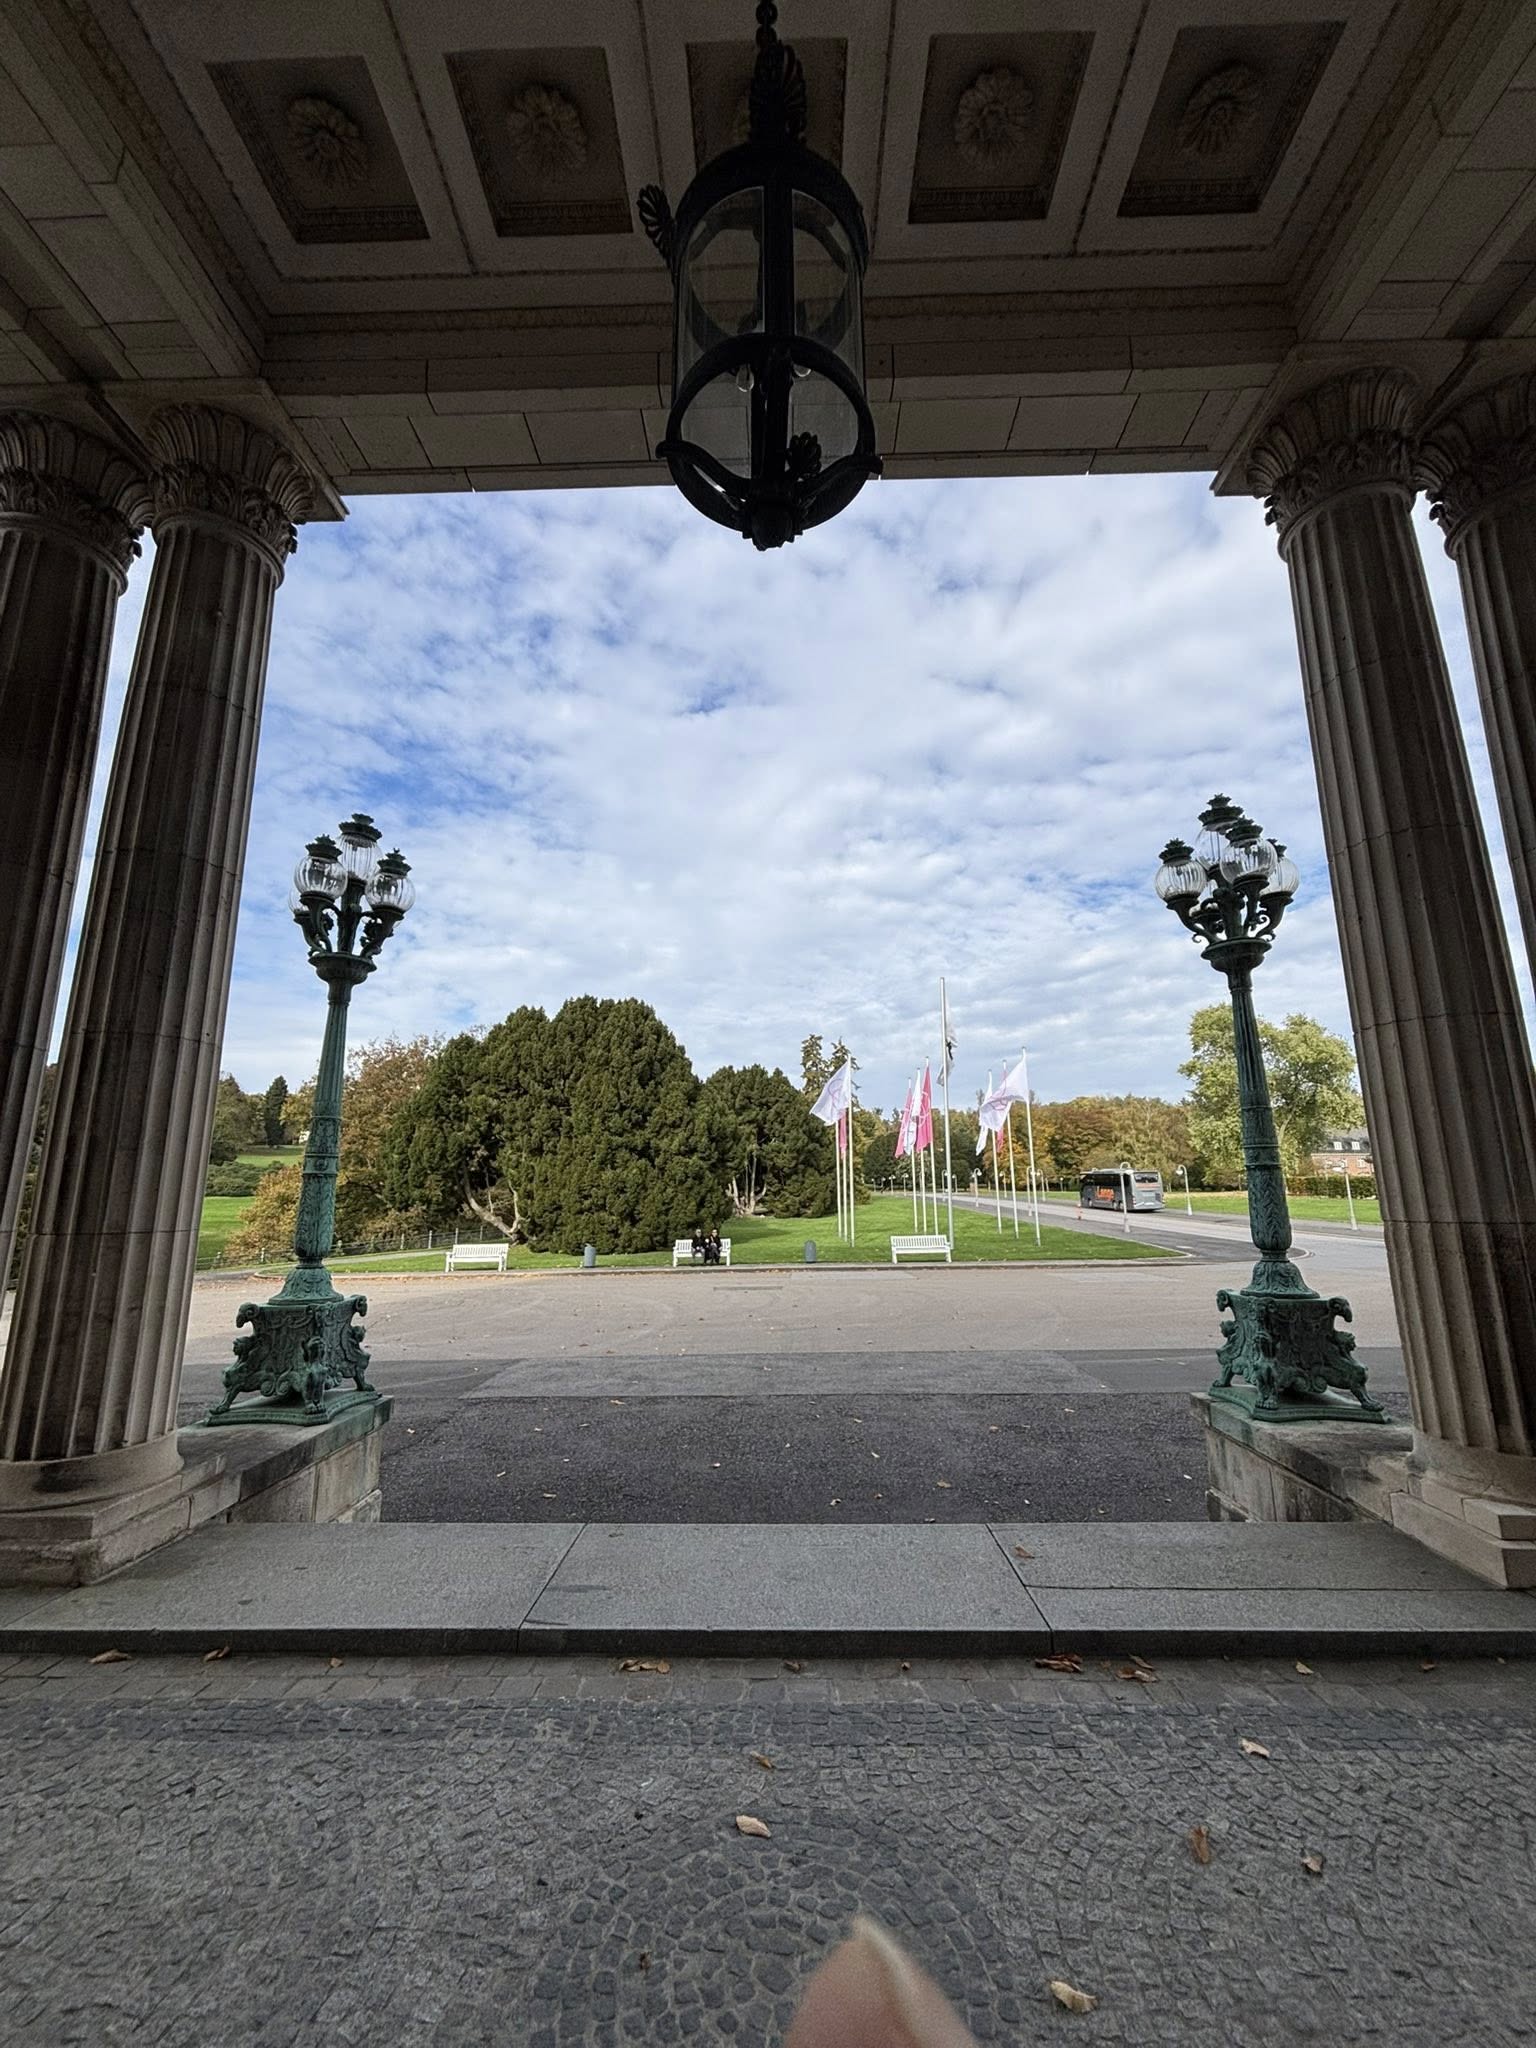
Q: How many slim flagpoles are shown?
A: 10